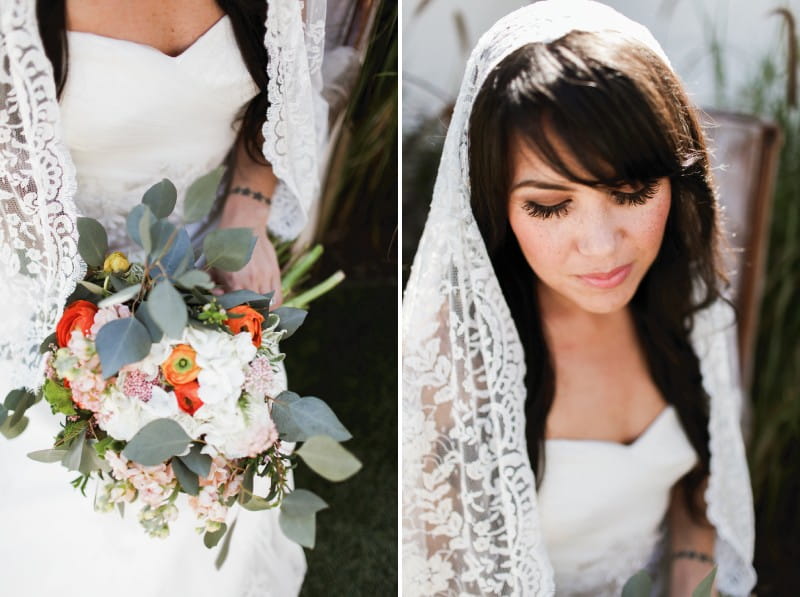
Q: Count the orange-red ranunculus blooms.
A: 4